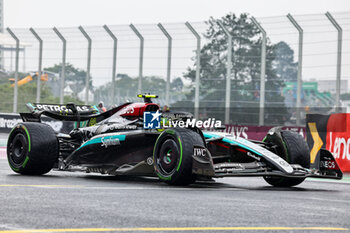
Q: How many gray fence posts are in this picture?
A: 12